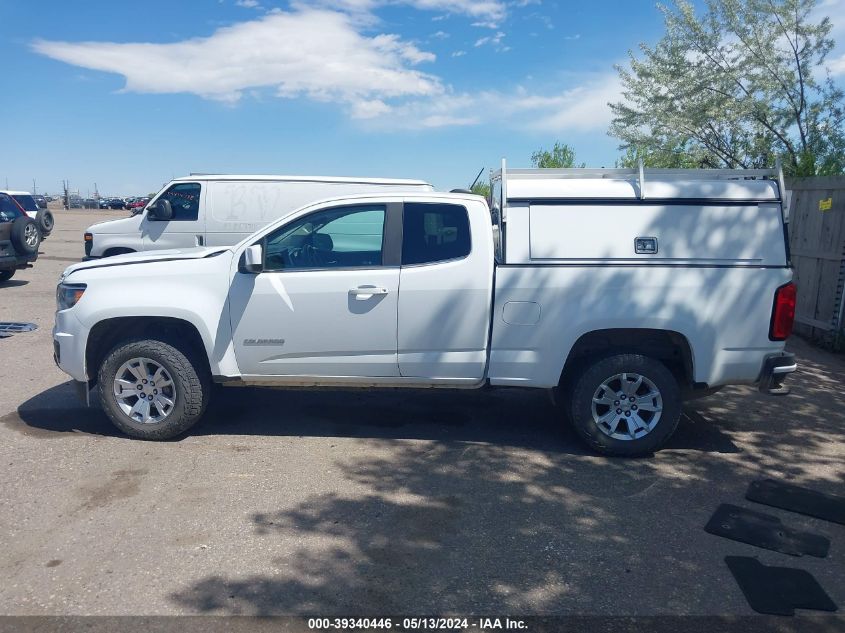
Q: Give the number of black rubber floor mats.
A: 3